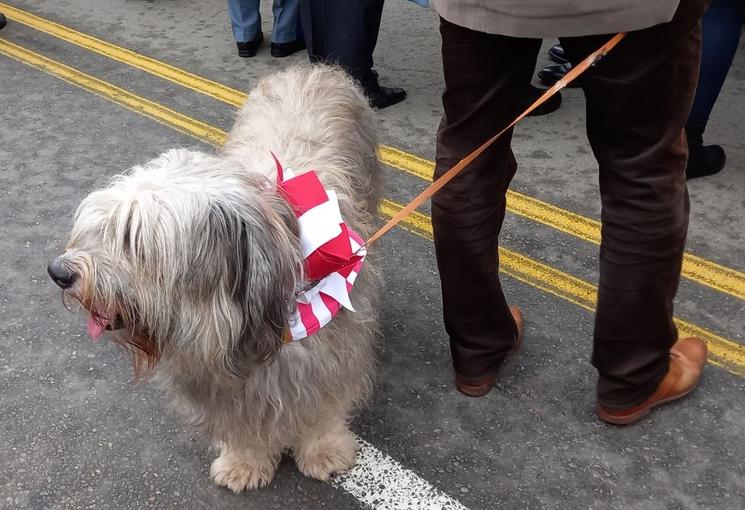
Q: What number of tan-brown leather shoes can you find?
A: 2